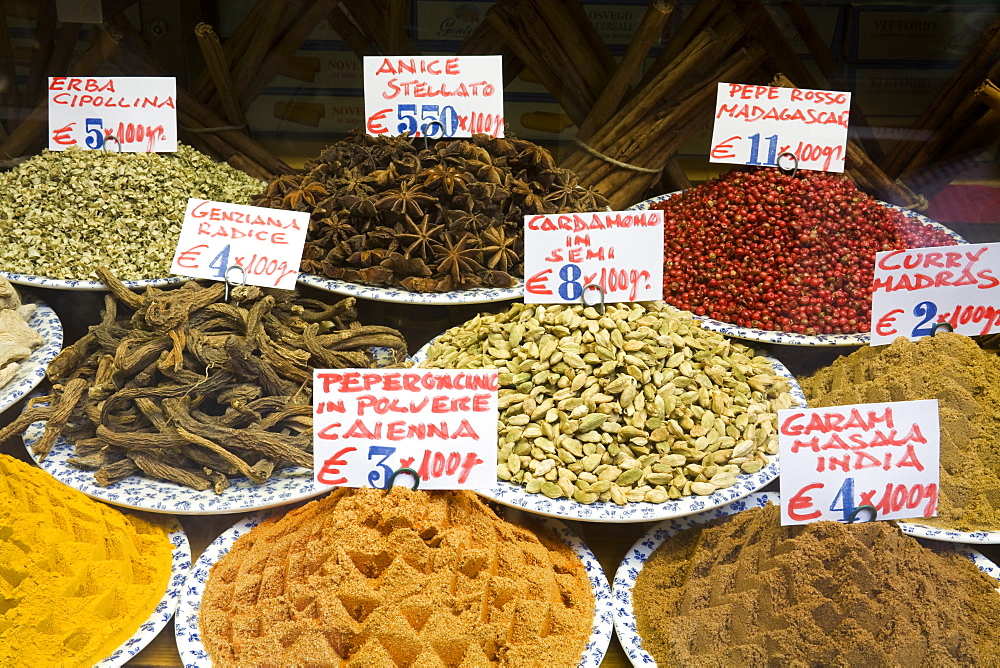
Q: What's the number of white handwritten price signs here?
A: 8